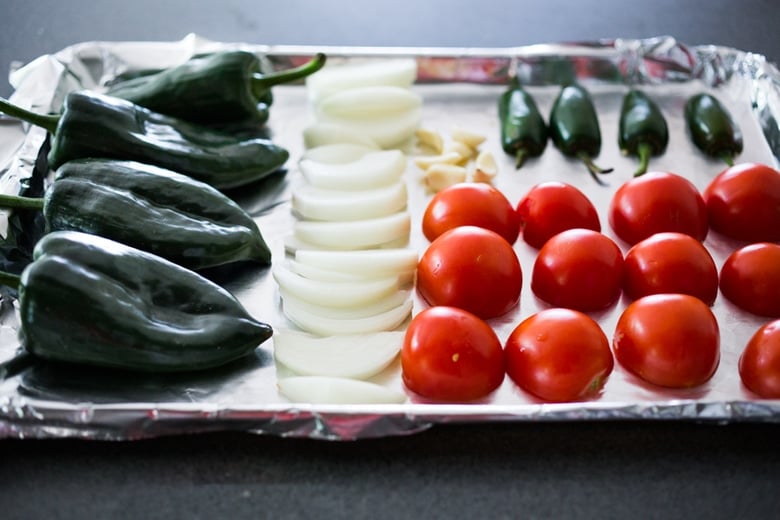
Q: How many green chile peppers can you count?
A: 8